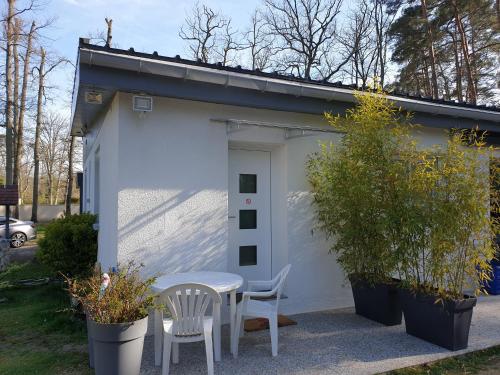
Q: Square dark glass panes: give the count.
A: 3